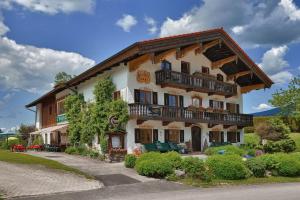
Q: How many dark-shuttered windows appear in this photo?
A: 8